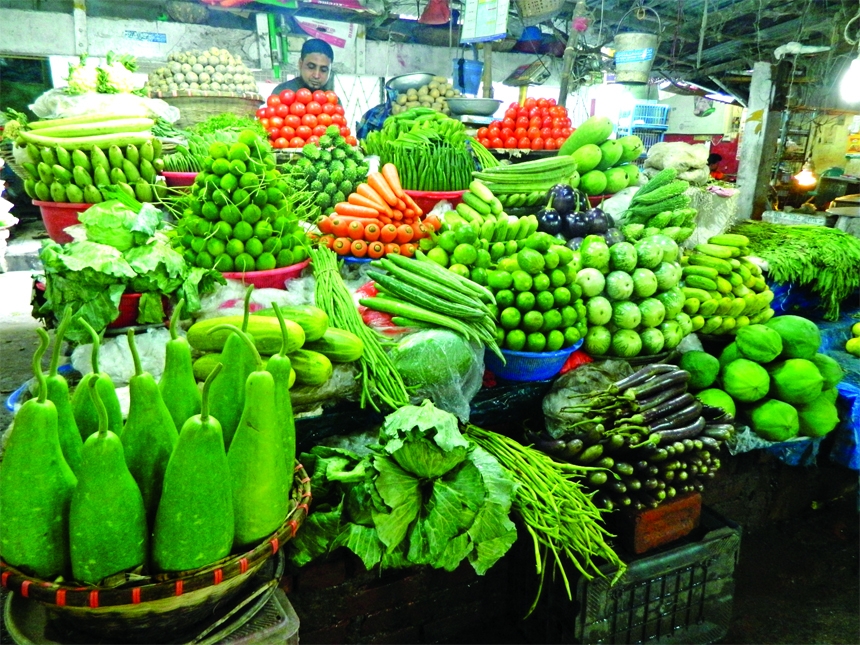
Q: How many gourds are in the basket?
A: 10